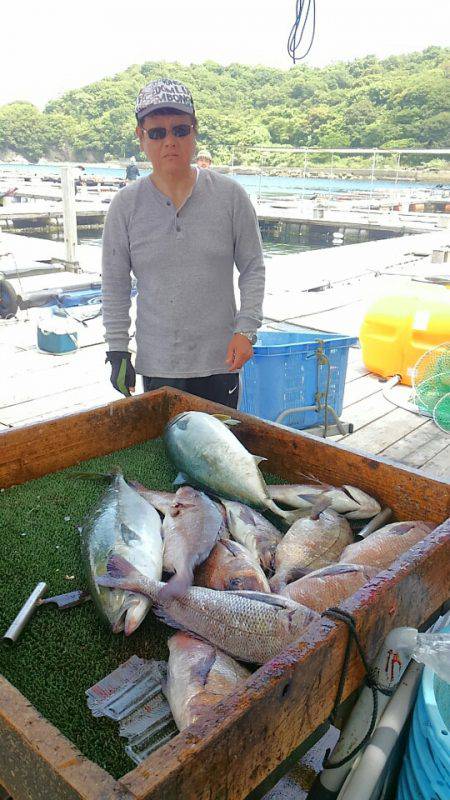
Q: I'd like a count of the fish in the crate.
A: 11